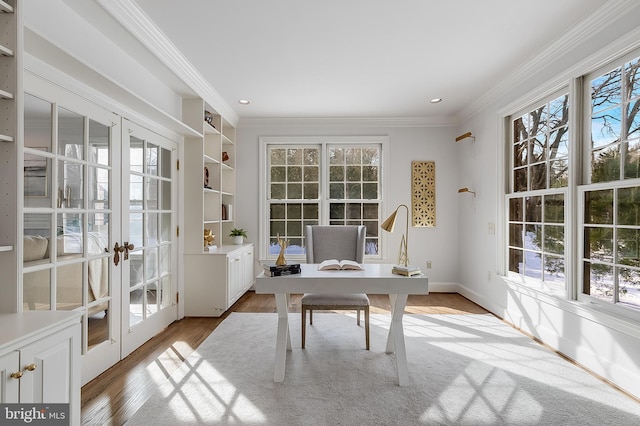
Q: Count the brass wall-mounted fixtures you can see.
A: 2